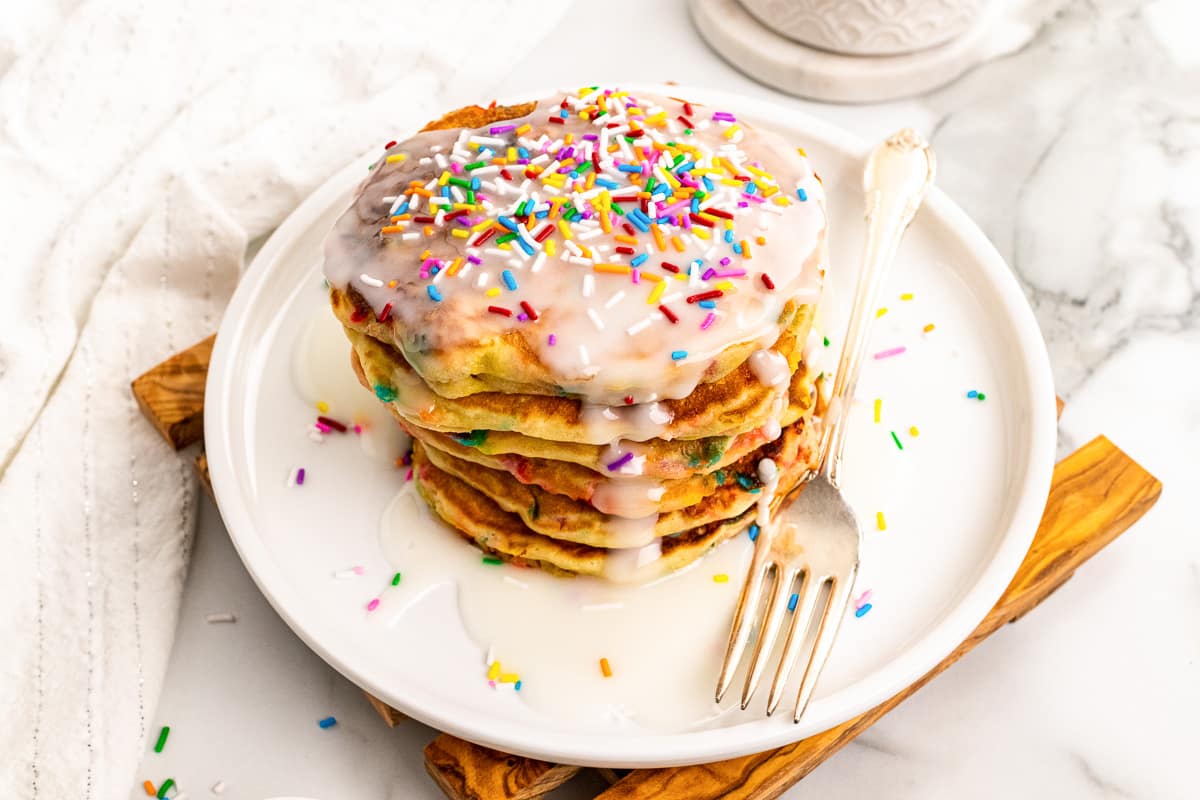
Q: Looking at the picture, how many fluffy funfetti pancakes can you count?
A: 6